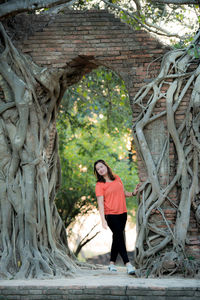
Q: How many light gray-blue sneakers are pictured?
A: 2